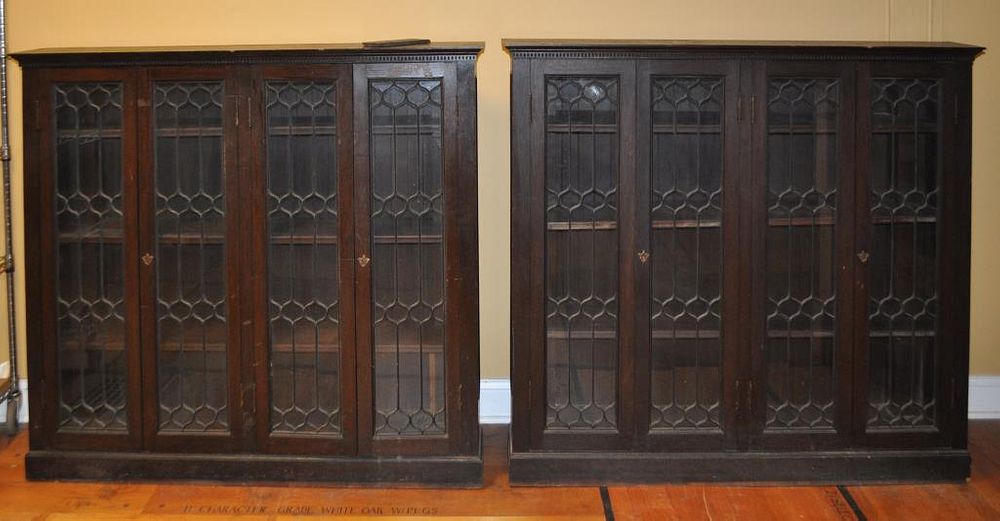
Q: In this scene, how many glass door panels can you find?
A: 8